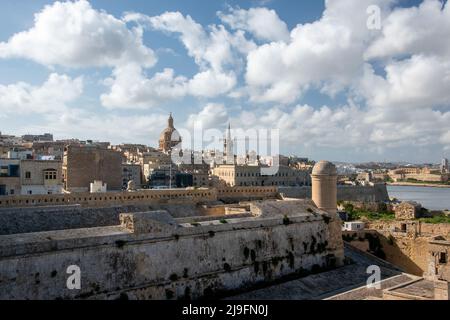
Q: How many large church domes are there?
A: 1